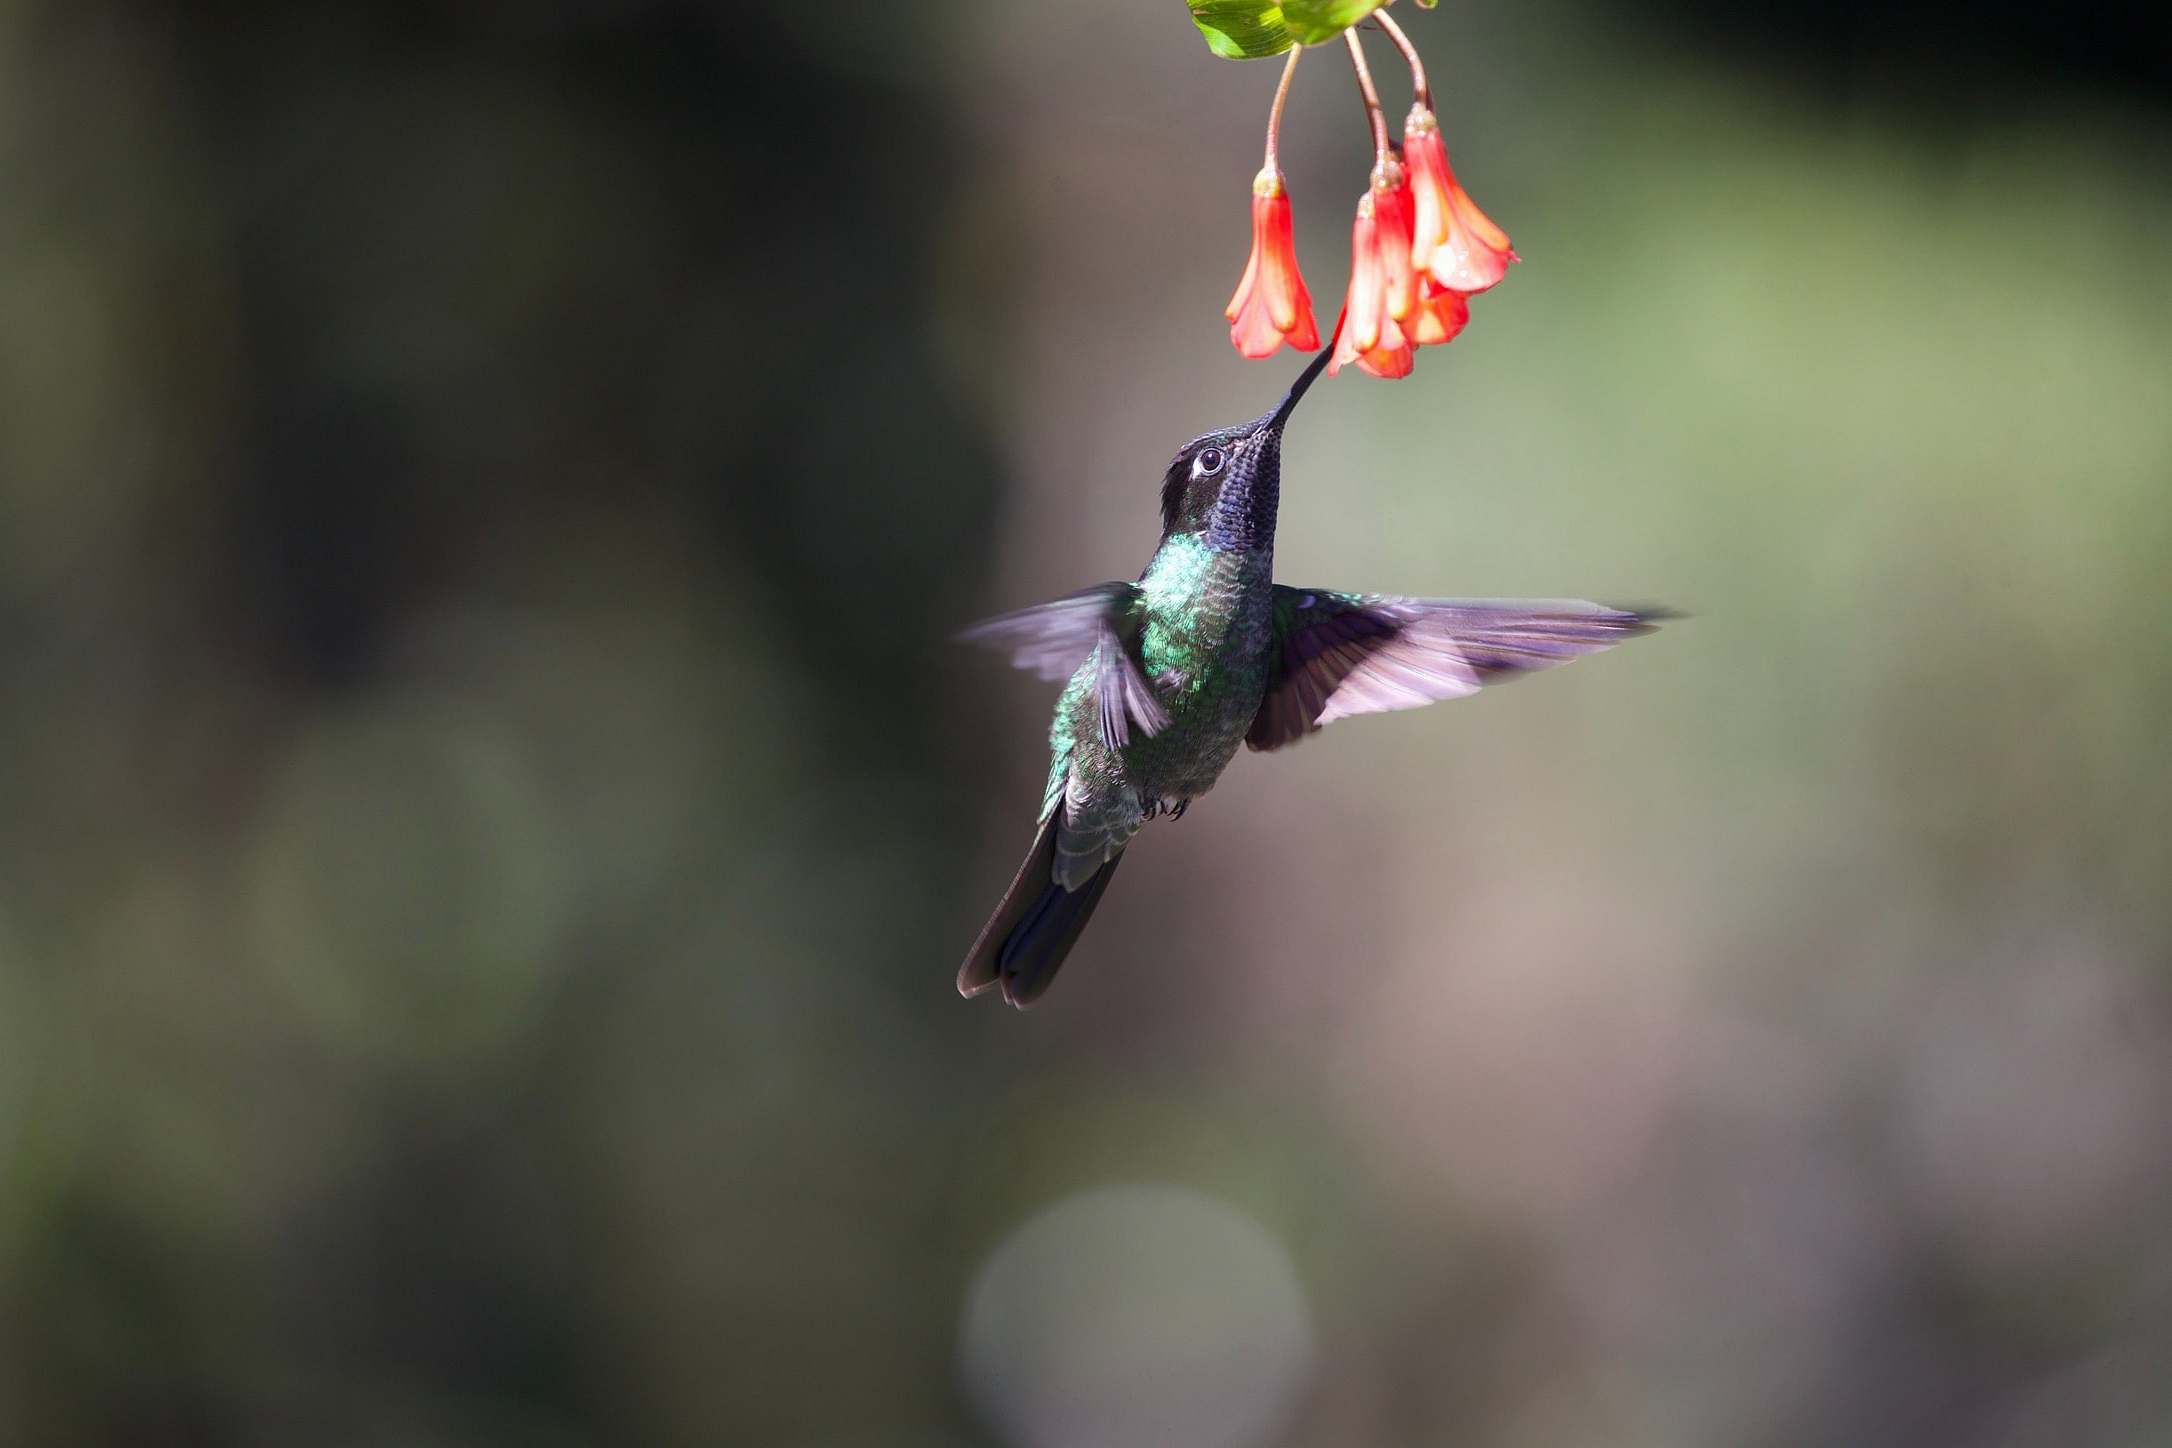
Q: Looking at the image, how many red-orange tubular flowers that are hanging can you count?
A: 4